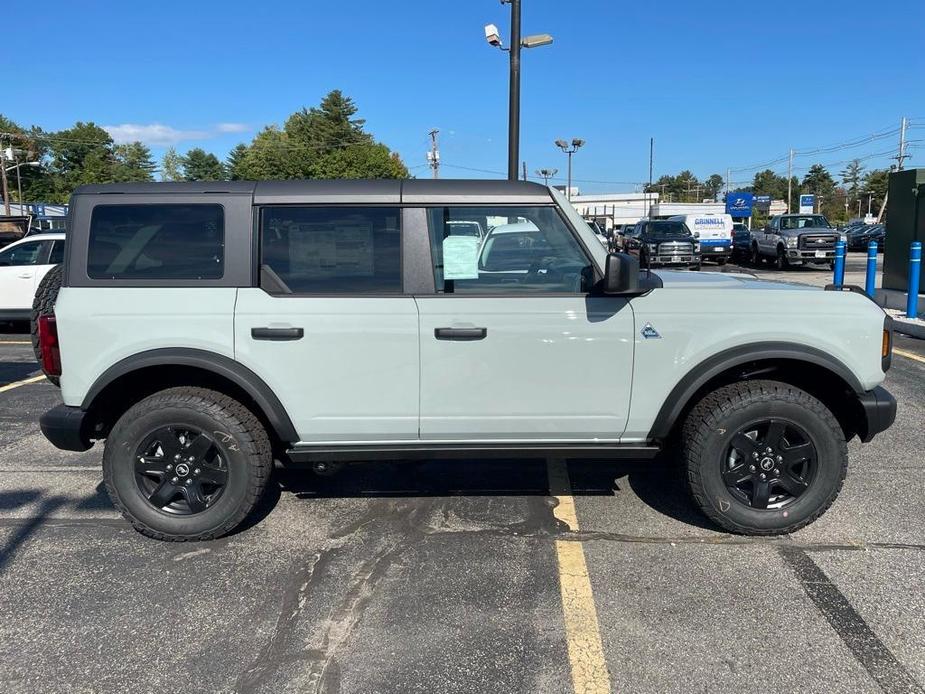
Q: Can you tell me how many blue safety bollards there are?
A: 3